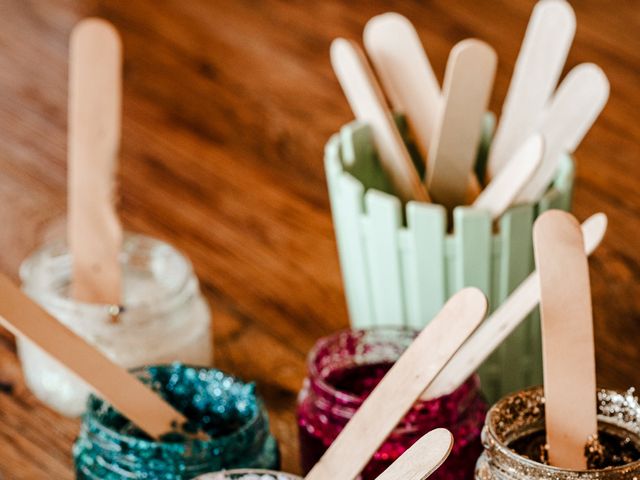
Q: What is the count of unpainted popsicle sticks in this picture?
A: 12